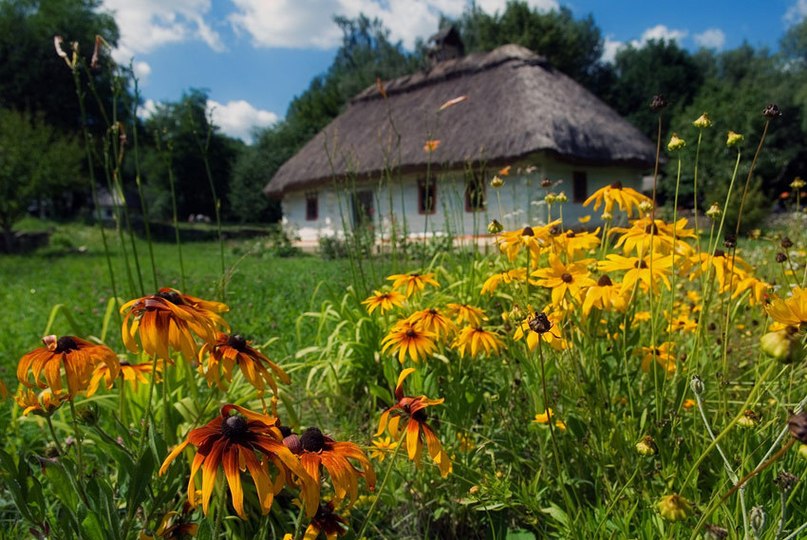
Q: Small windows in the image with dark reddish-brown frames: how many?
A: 4